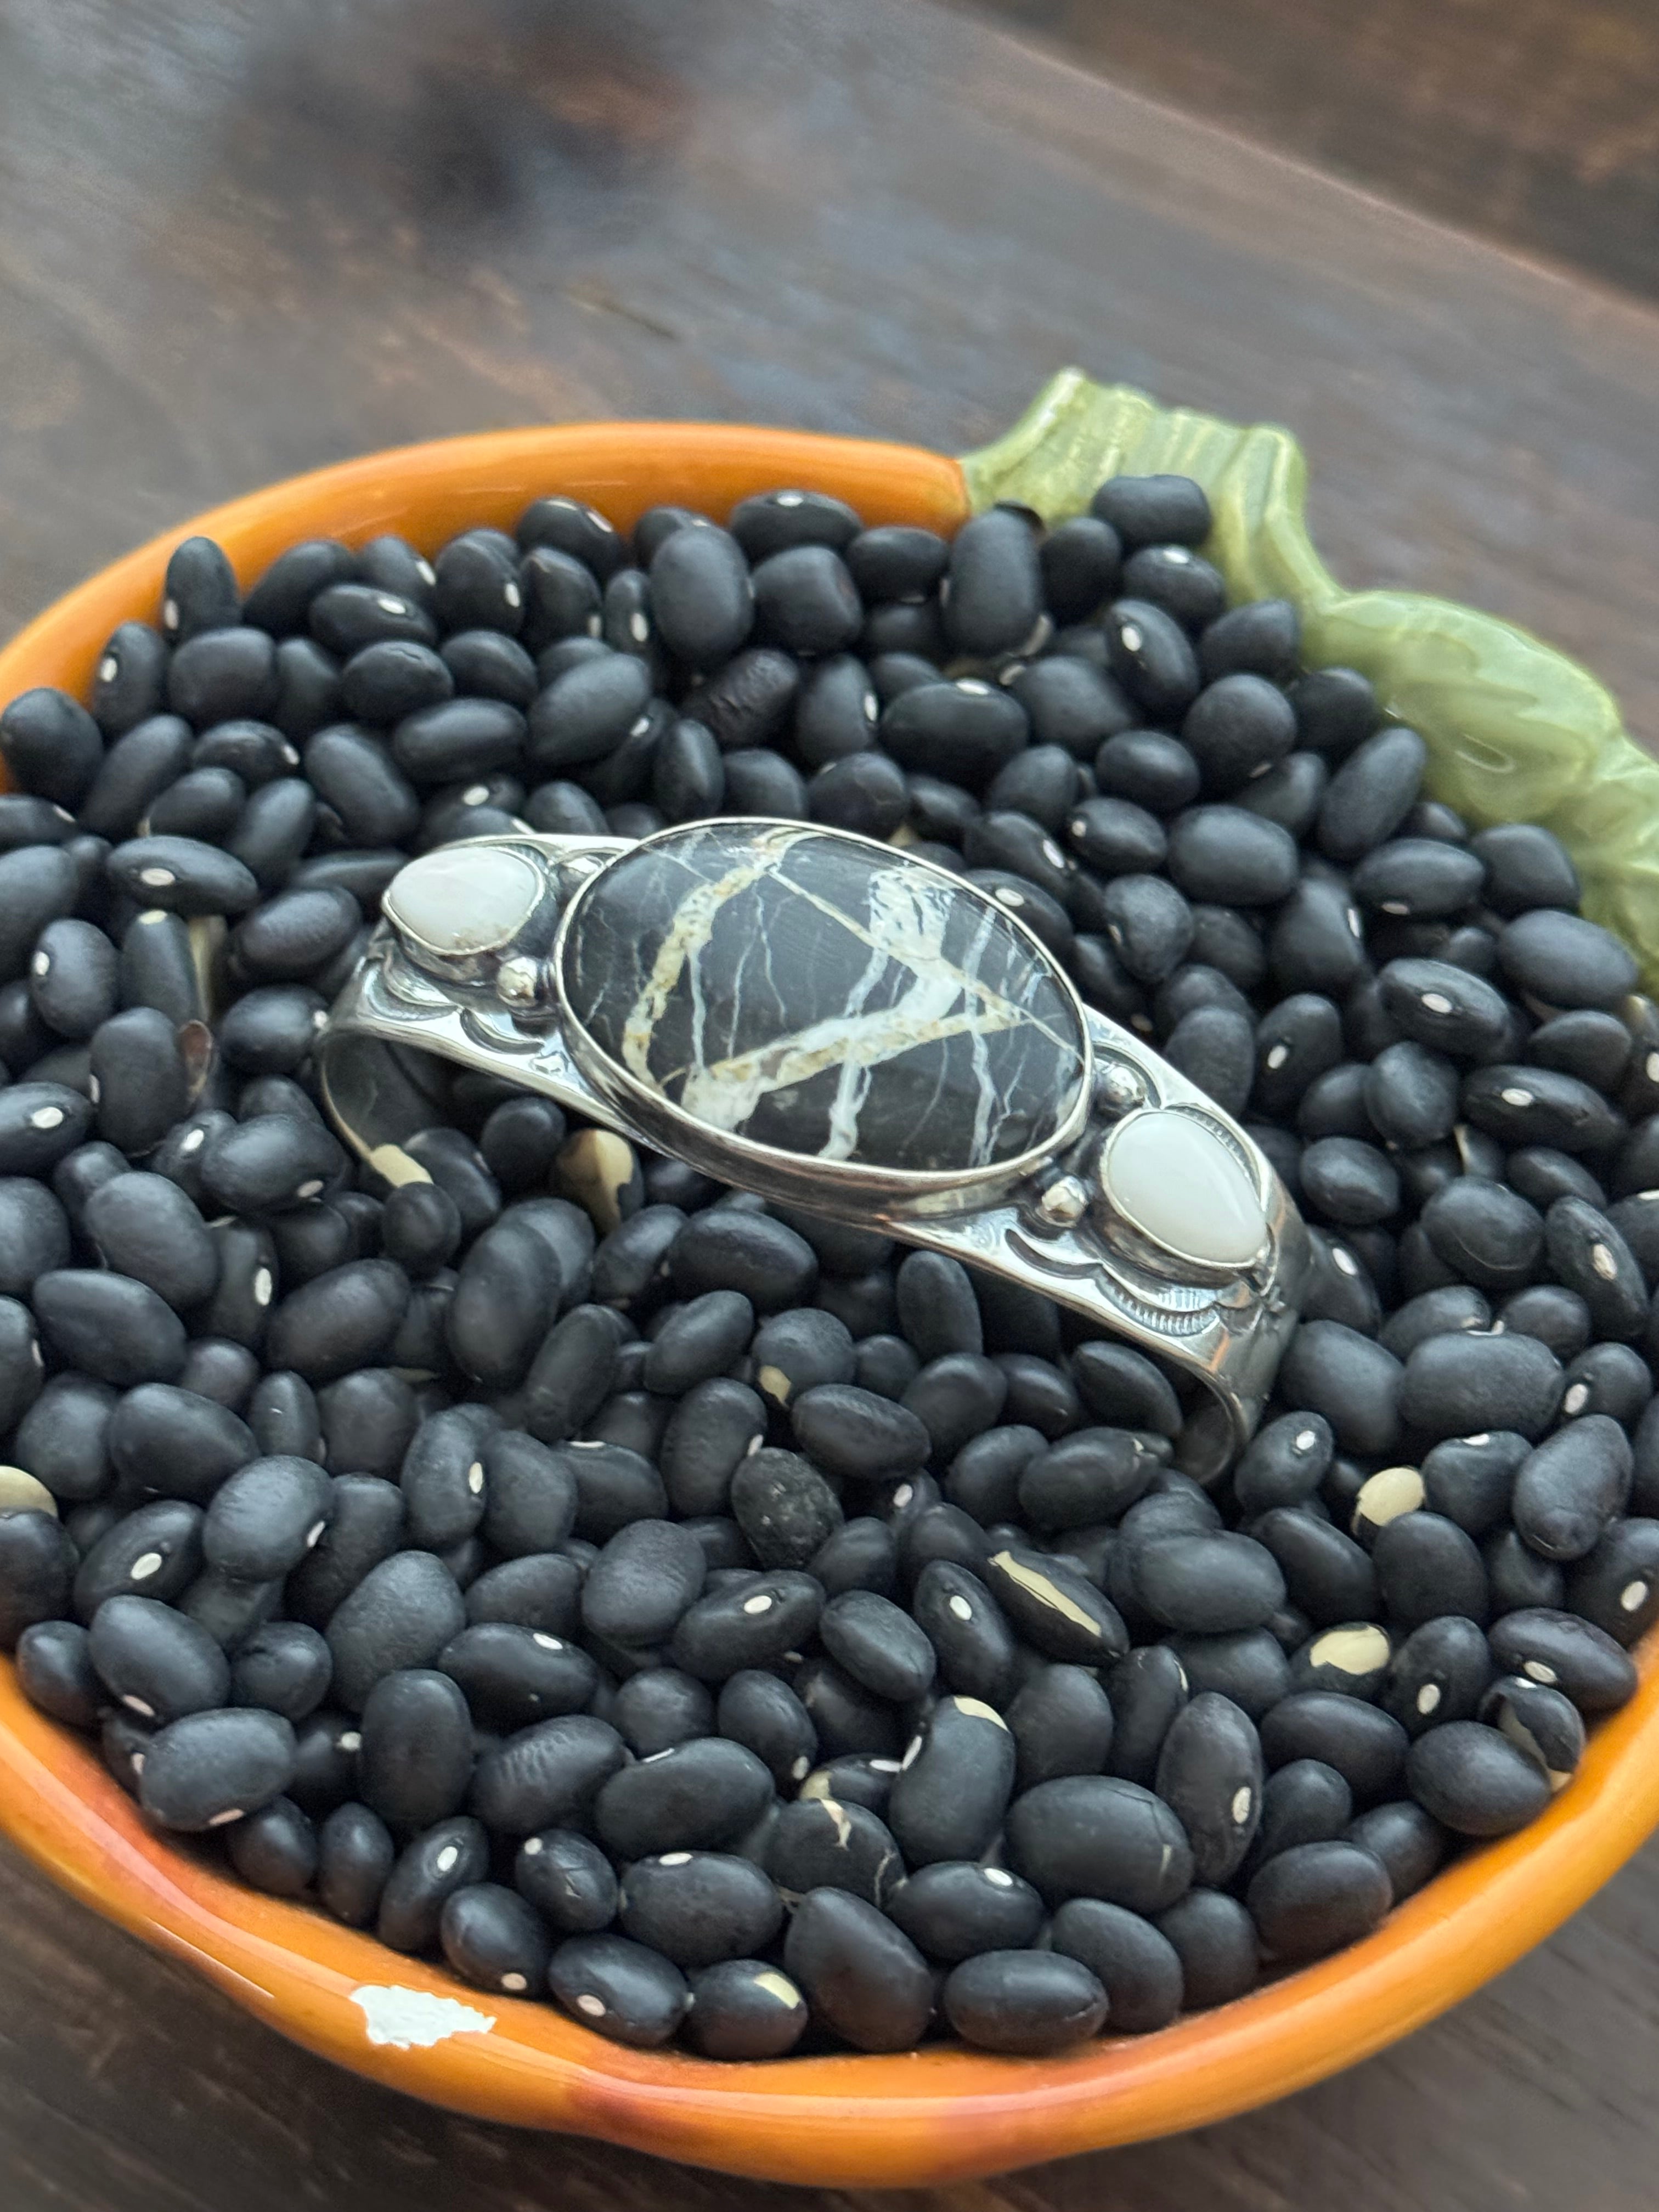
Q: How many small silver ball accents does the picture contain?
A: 4